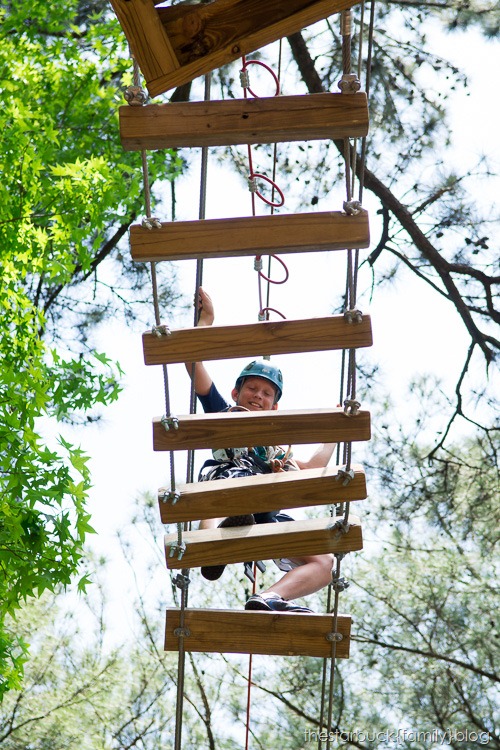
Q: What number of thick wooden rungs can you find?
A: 7